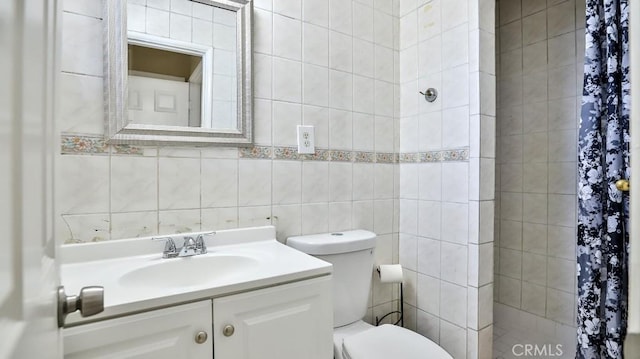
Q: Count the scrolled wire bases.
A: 1